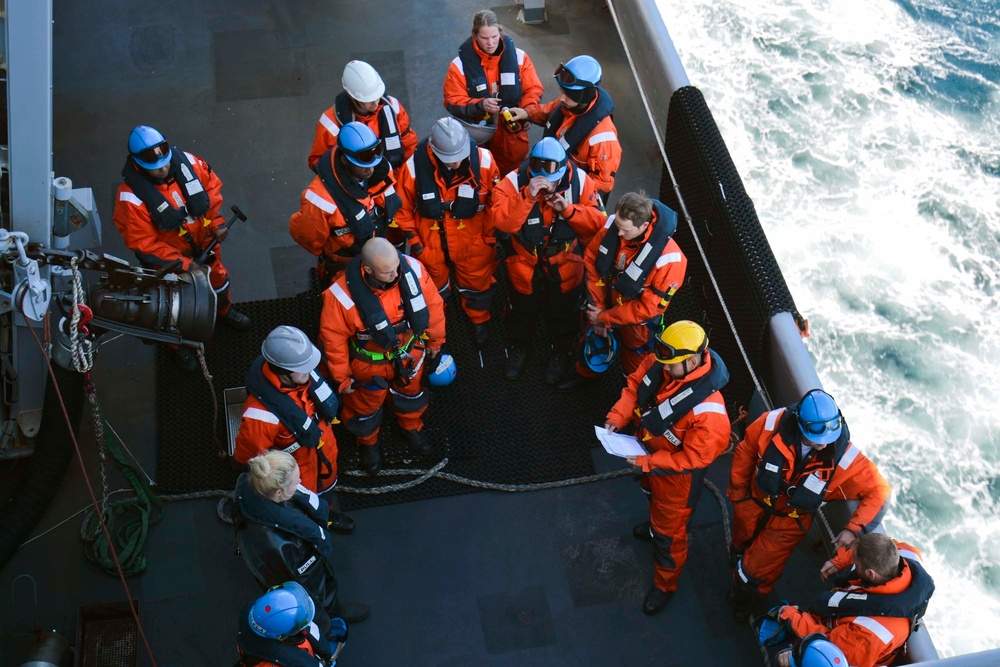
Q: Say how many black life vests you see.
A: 15